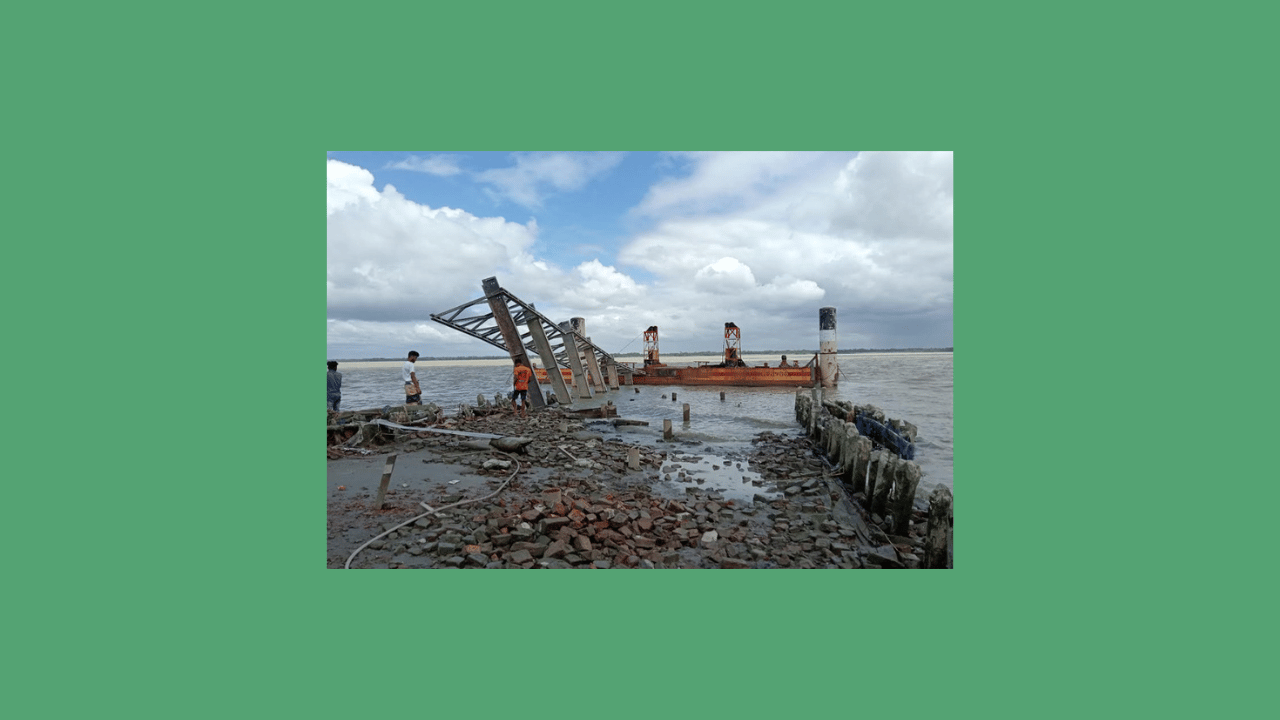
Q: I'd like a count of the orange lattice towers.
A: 2